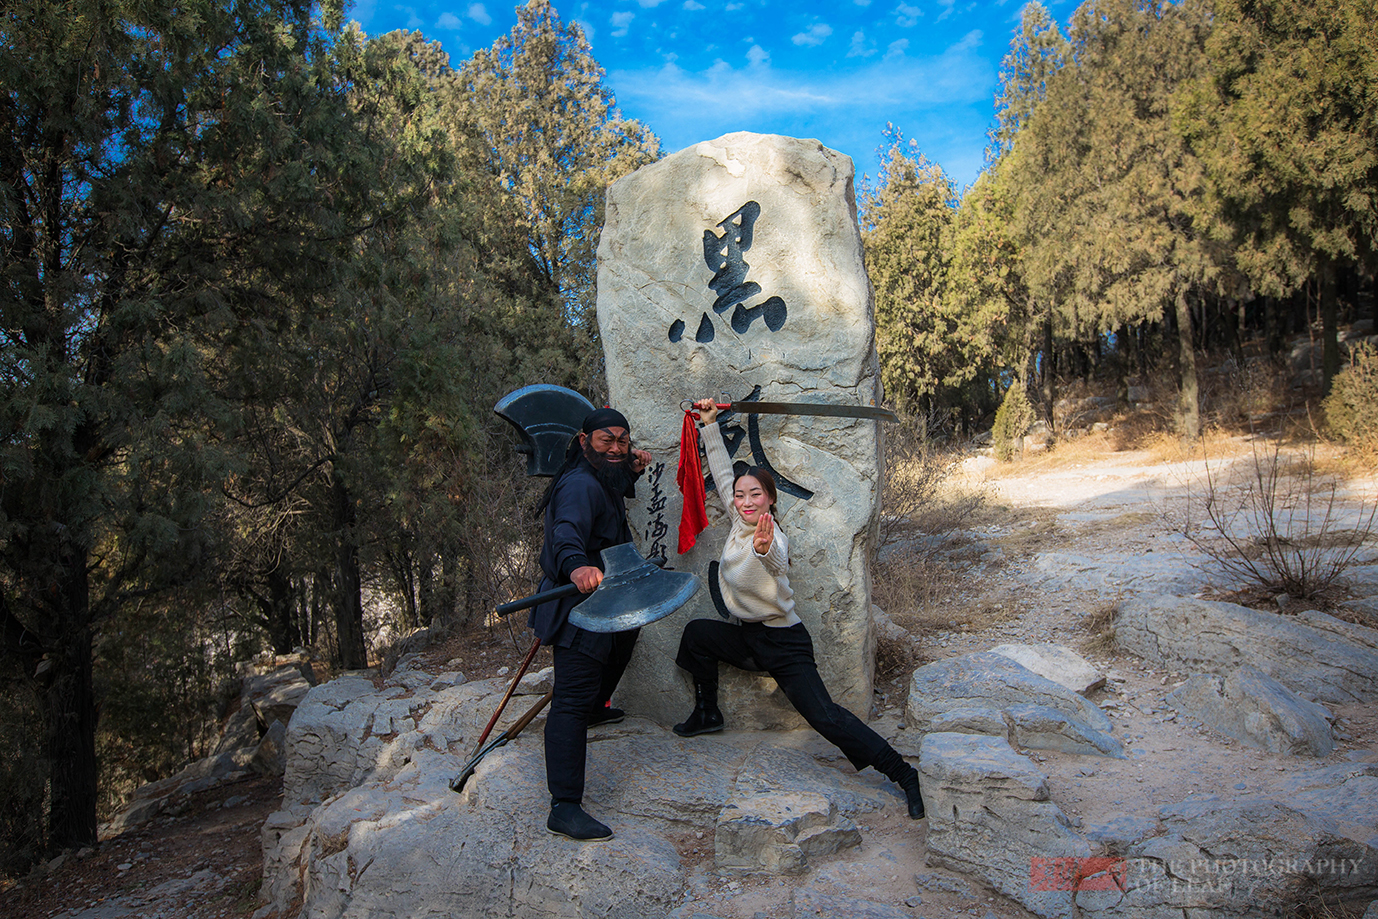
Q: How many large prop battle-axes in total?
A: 2